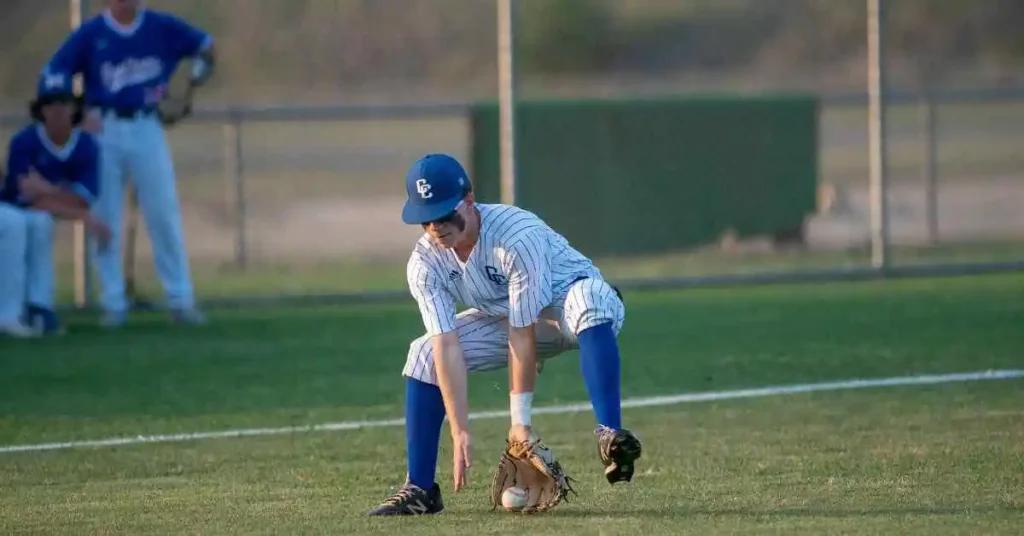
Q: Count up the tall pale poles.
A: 3